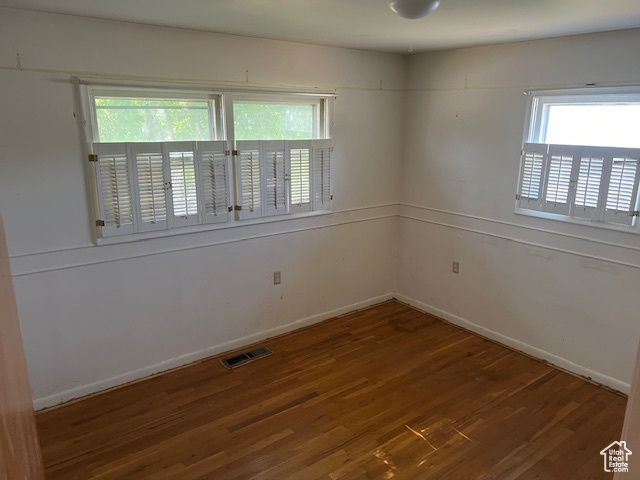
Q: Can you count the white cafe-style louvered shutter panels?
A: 12